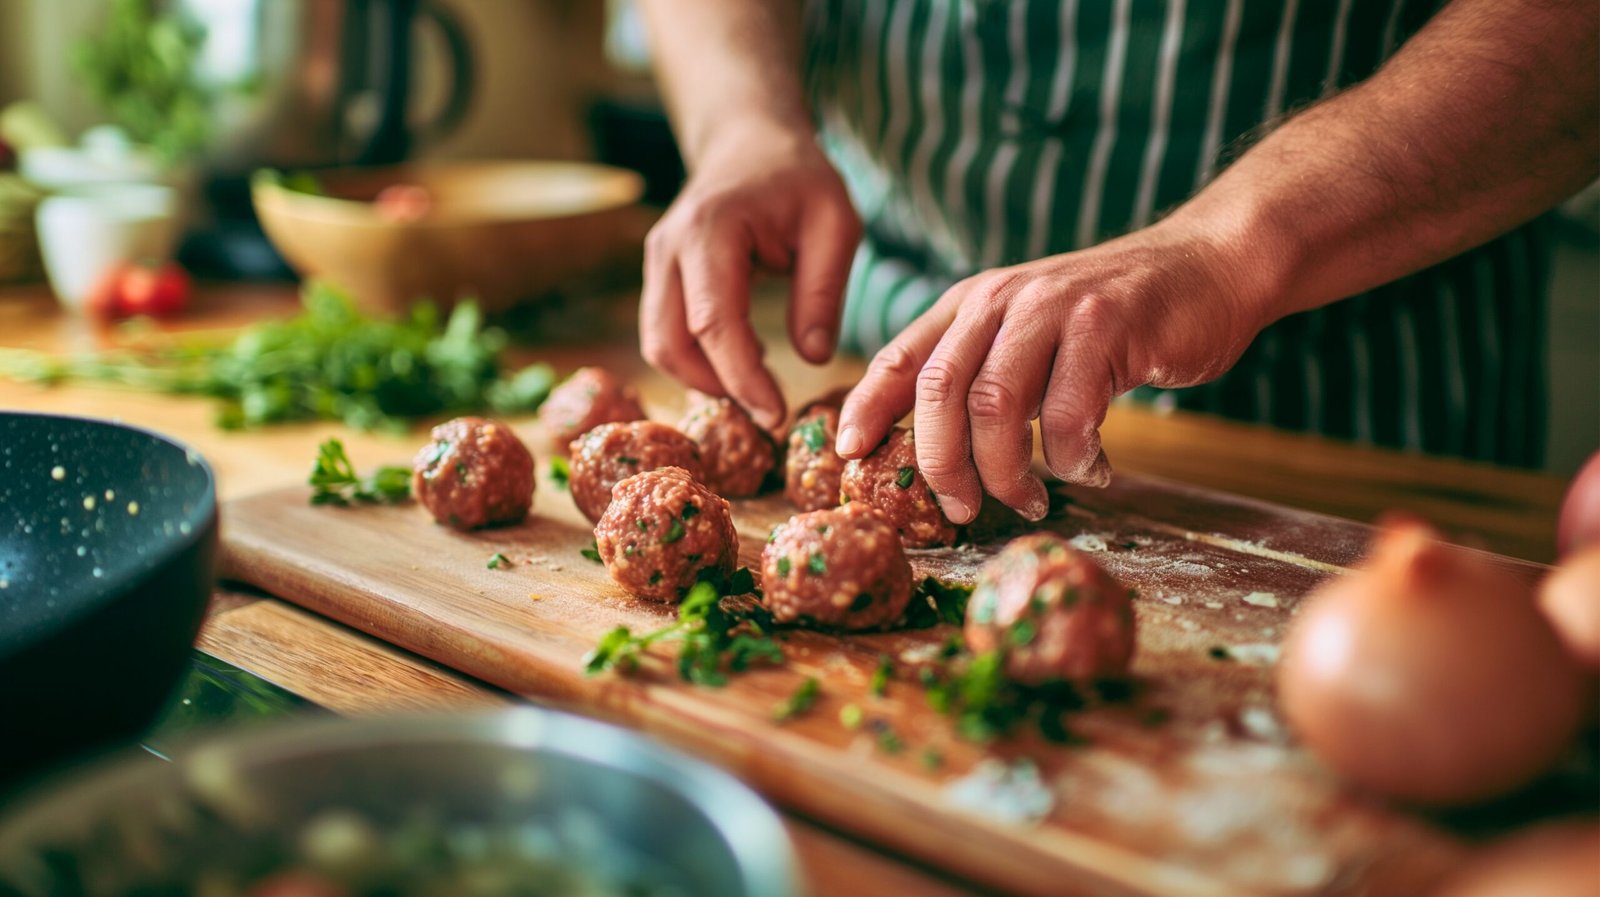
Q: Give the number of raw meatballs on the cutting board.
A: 9